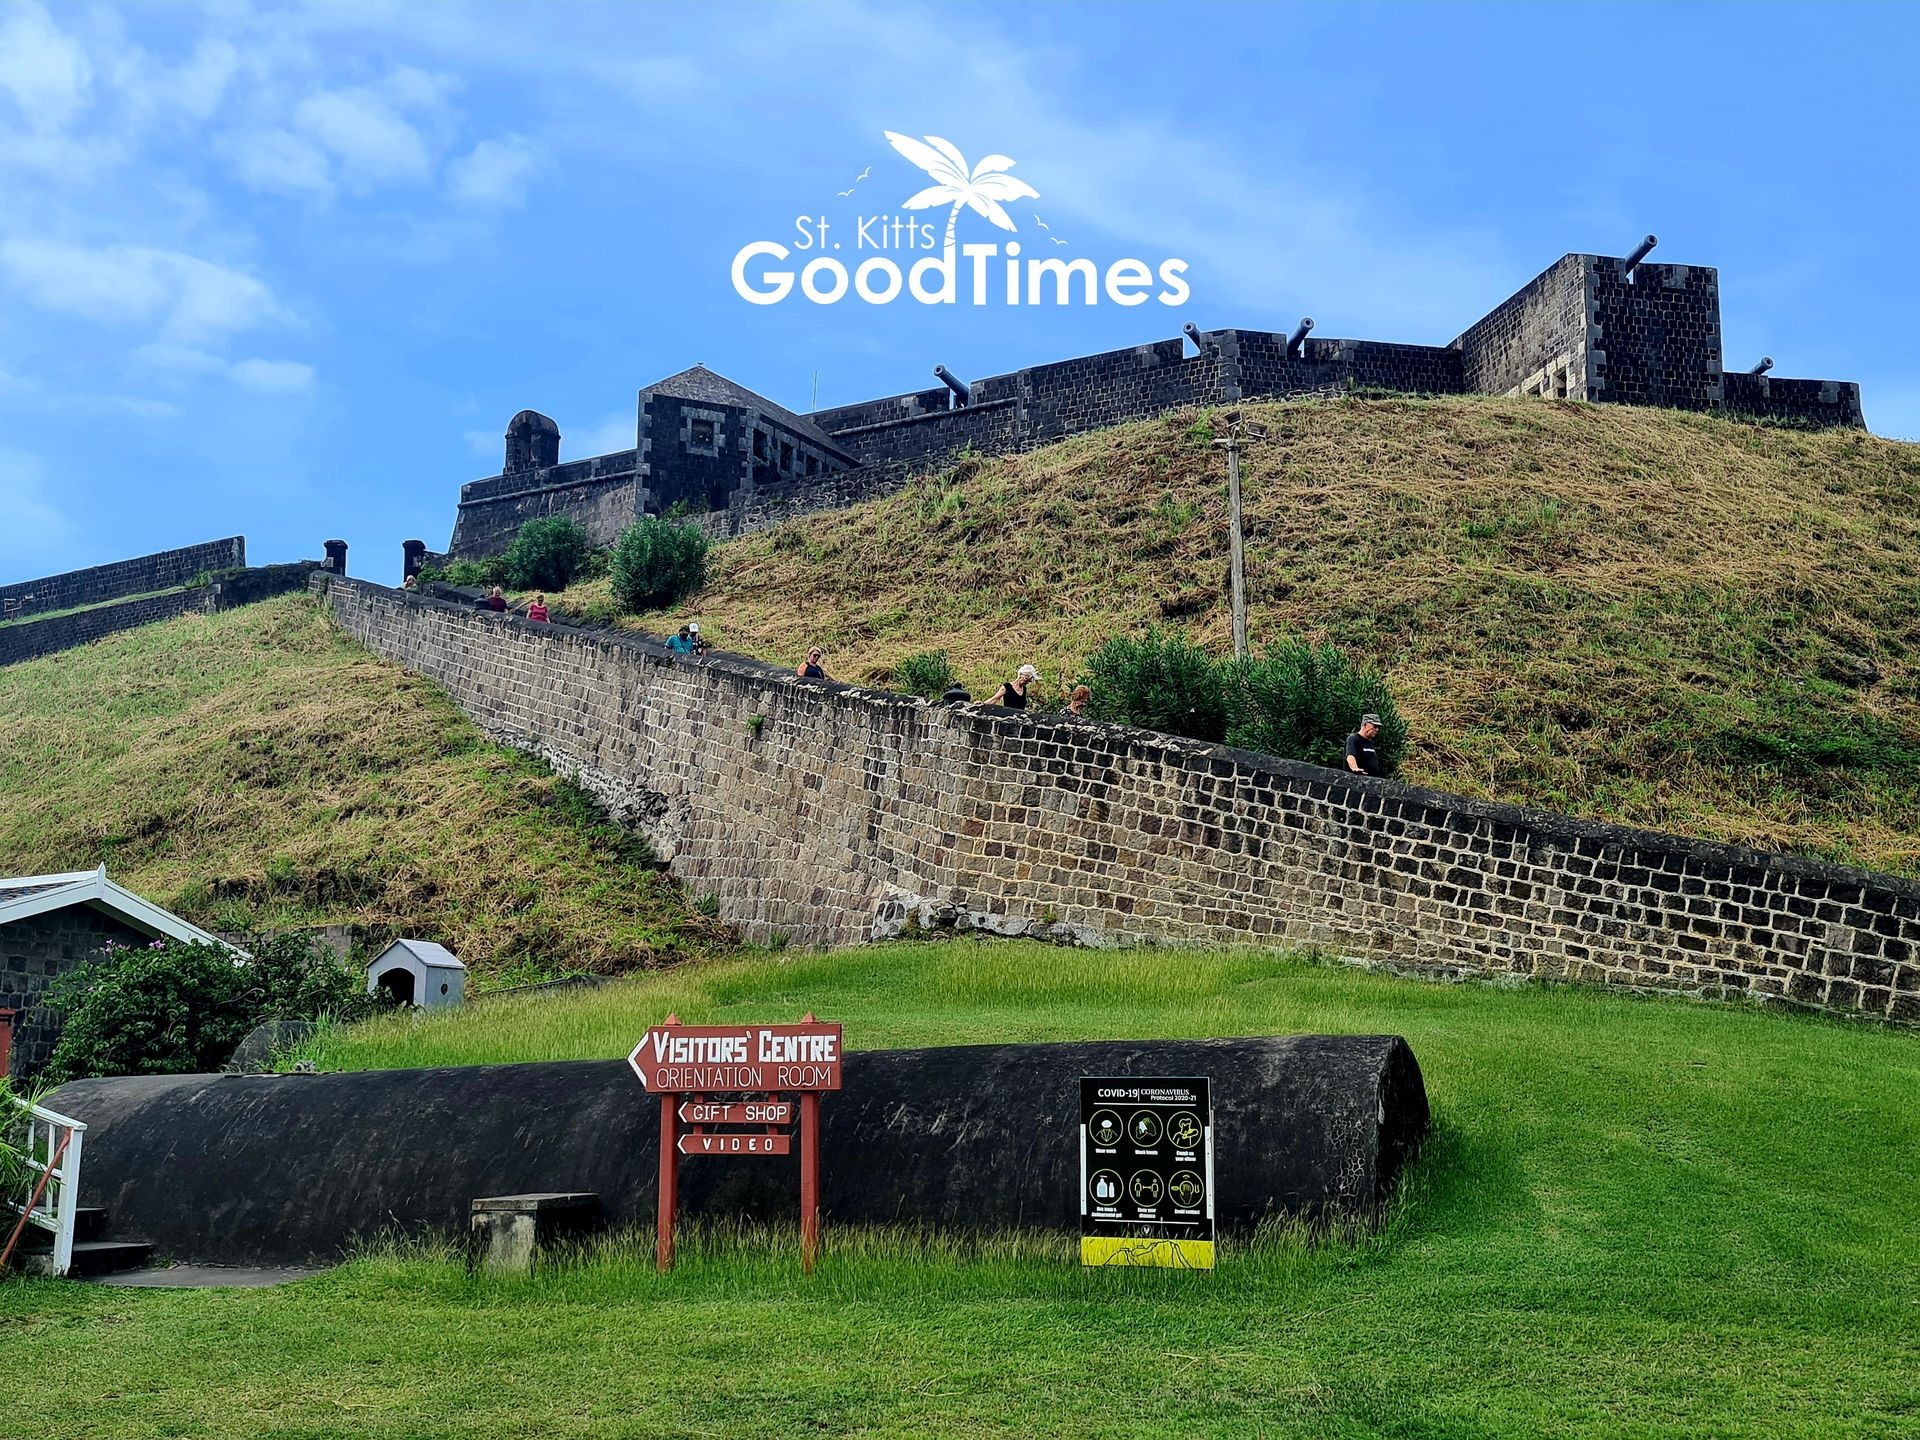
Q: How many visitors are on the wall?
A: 9